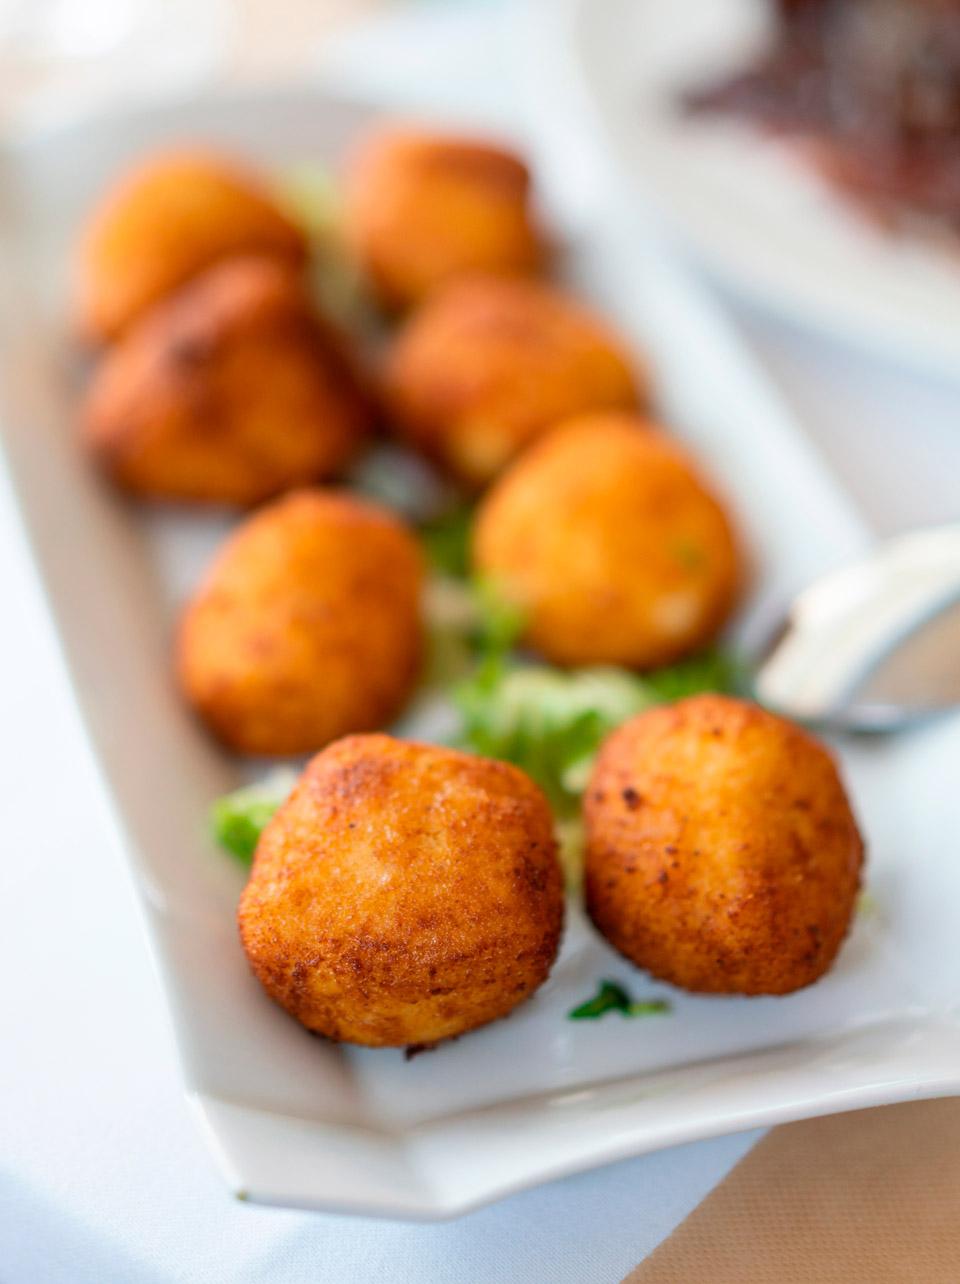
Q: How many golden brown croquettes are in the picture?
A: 8